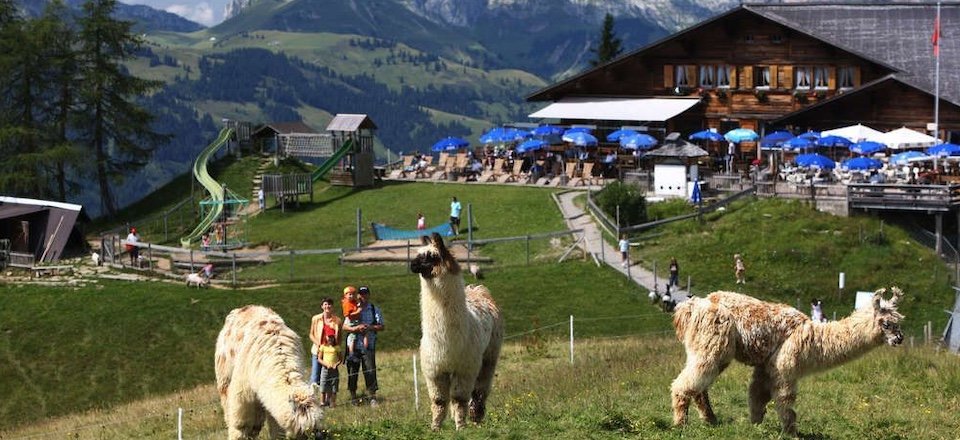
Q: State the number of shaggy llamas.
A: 3